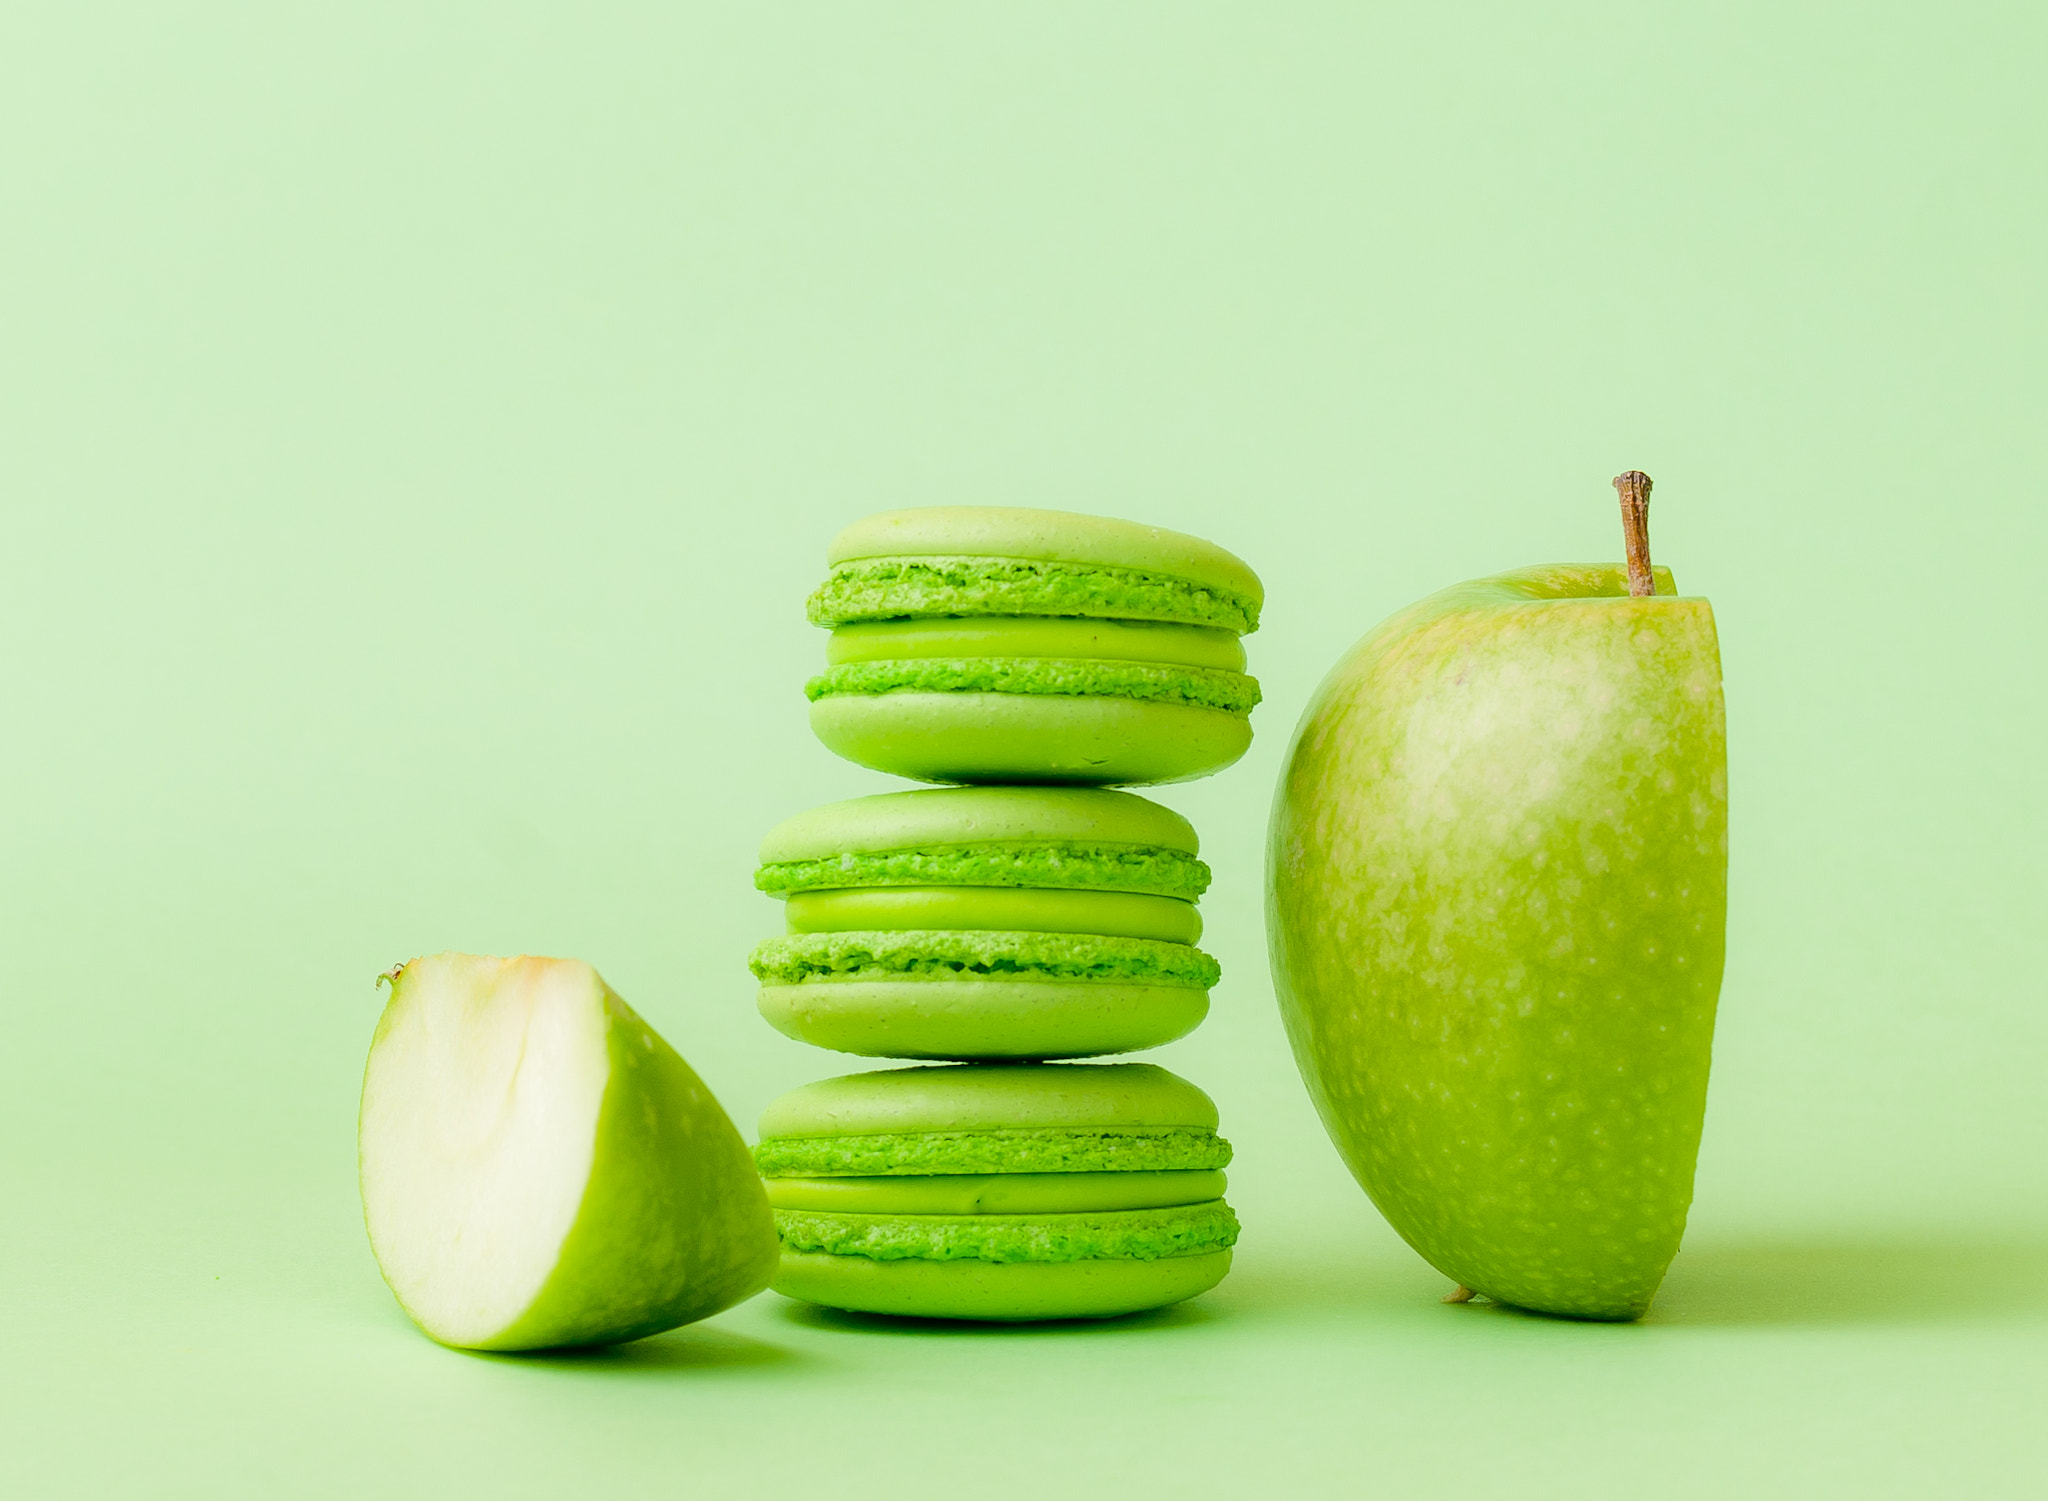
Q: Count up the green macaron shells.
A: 6